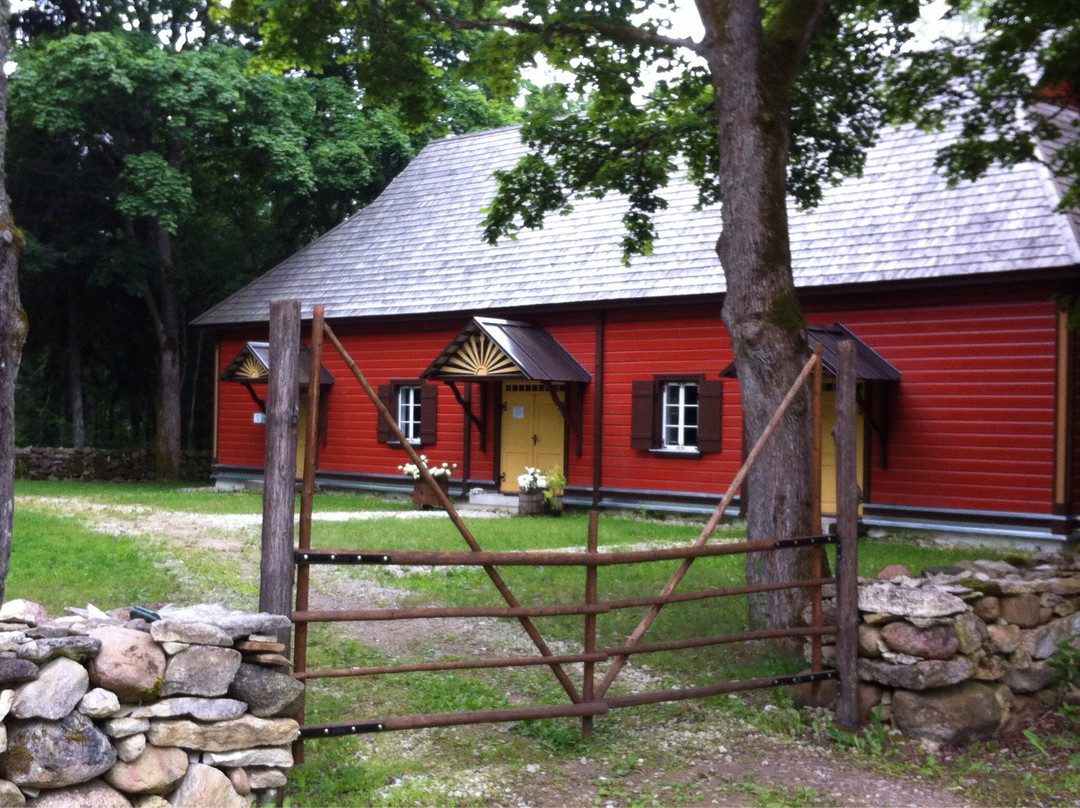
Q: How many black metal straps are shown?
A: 4